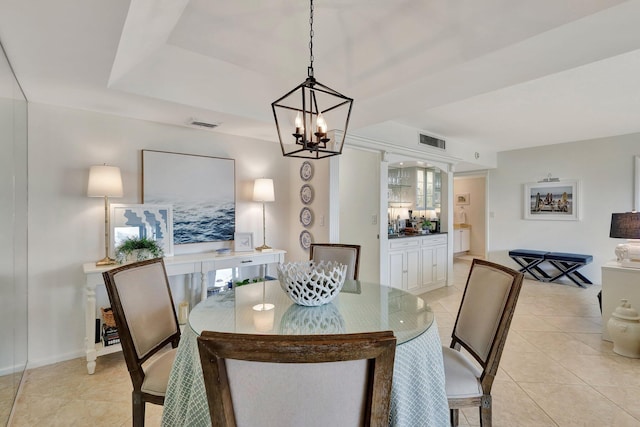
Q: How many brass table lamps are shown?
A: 2